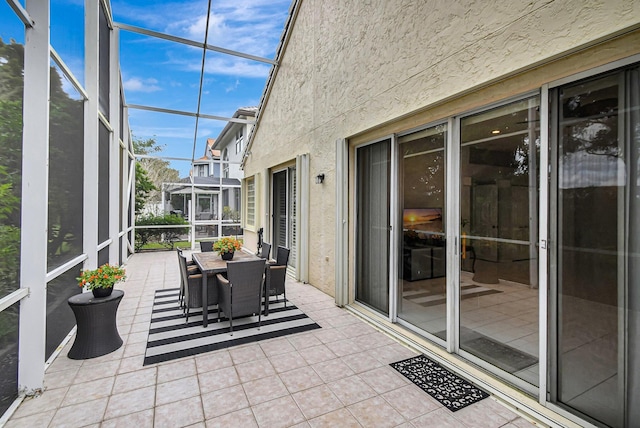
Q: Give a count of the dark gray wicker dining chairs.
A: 6